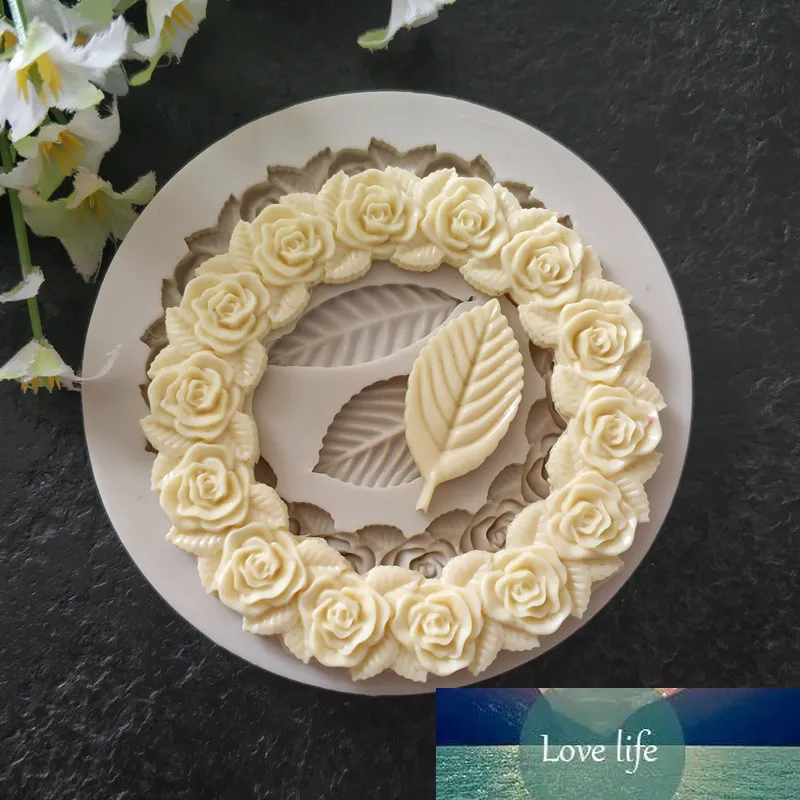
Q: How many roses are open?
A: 14